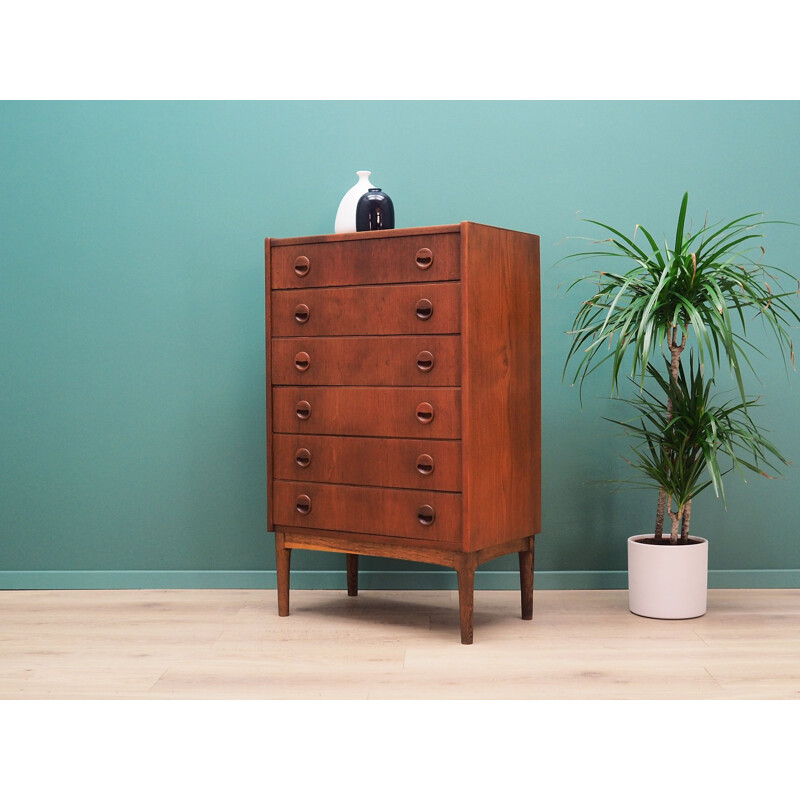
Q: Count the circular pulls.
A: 12